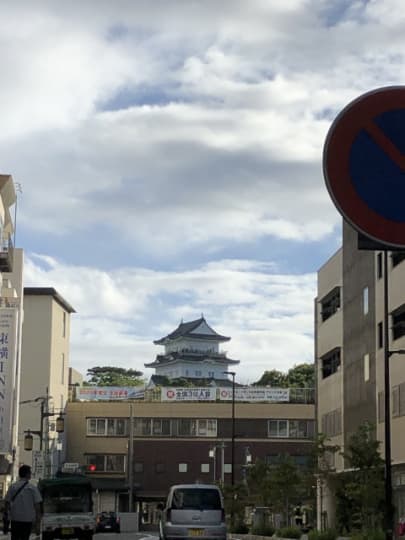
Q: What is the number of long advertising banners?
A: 3